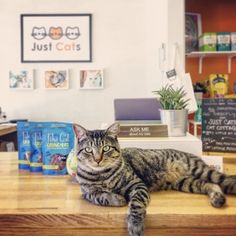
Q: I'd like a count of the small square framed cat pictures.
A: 3